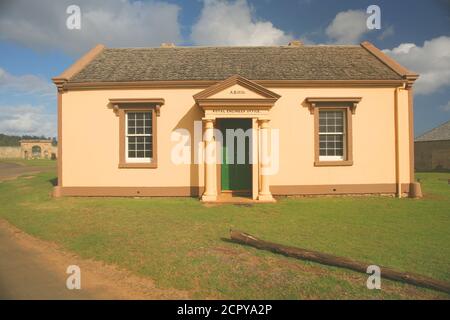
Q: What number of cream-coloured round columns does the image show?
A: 2